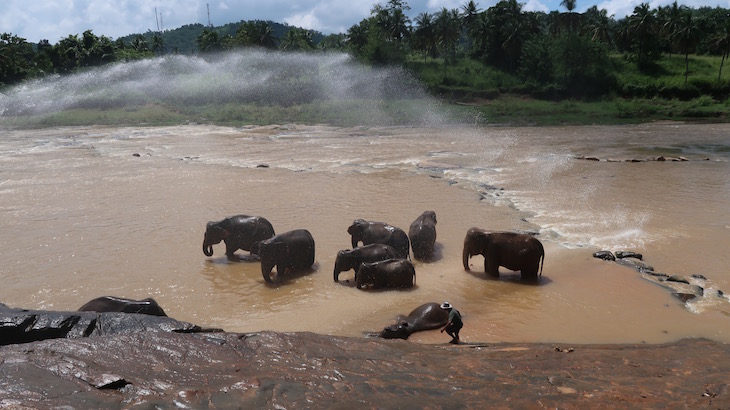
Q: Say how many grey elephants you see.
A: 9